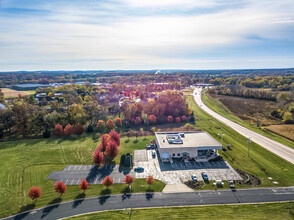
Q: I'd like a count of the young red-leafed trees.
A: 6